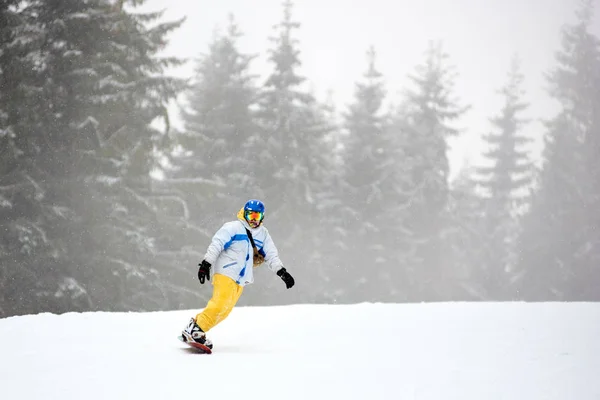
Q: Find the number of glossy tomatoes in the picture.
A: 0